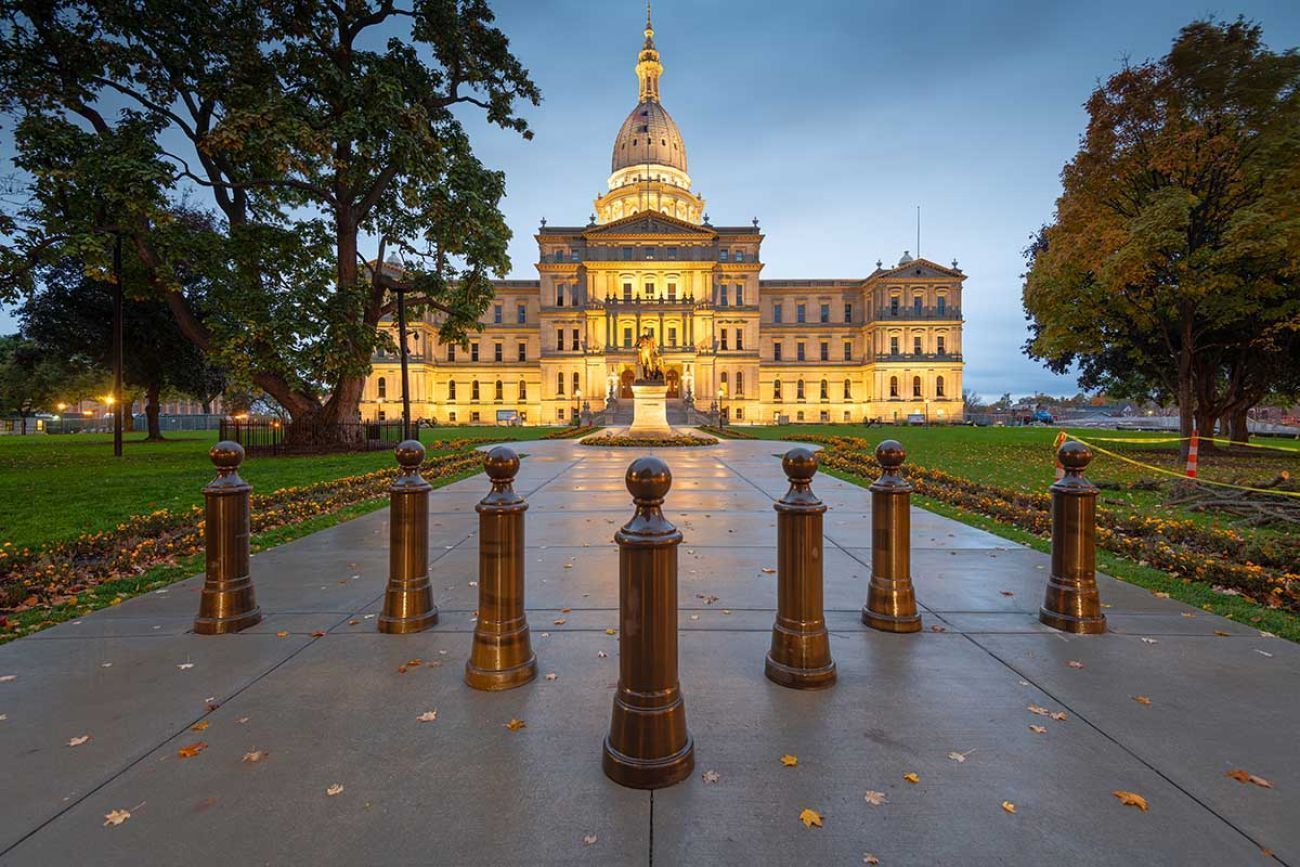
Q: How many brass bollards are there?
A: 7